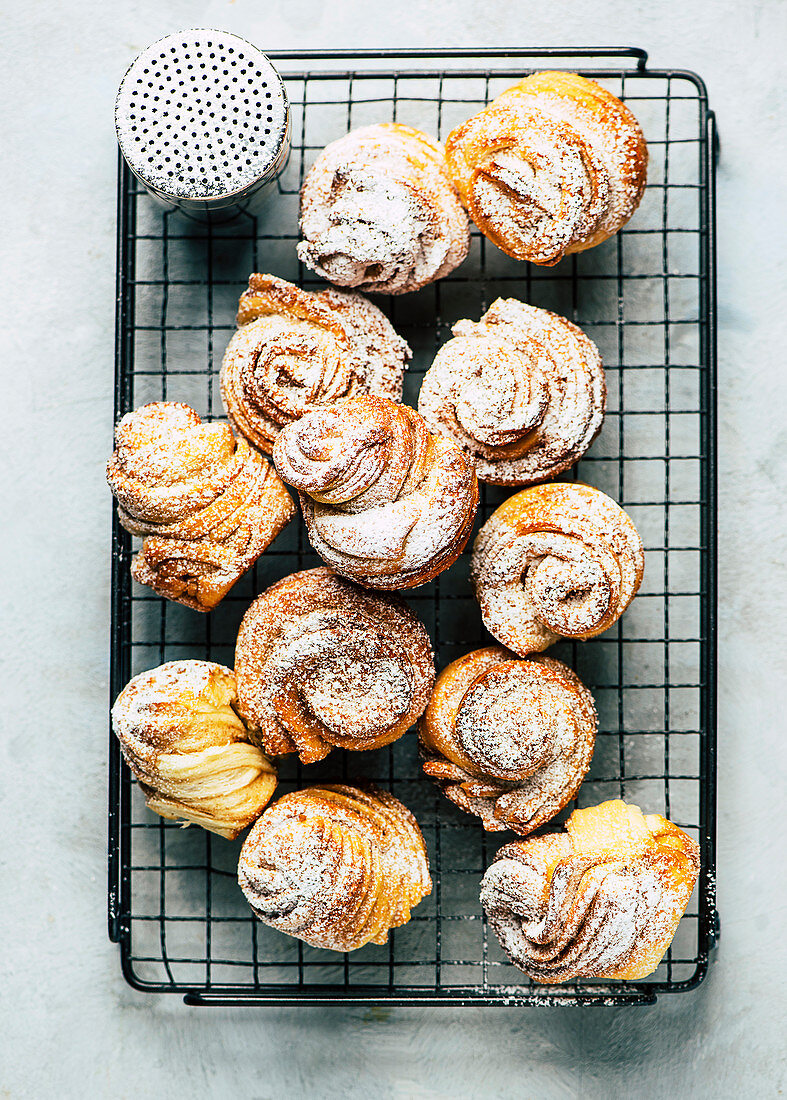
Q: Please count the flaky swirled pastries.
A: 12